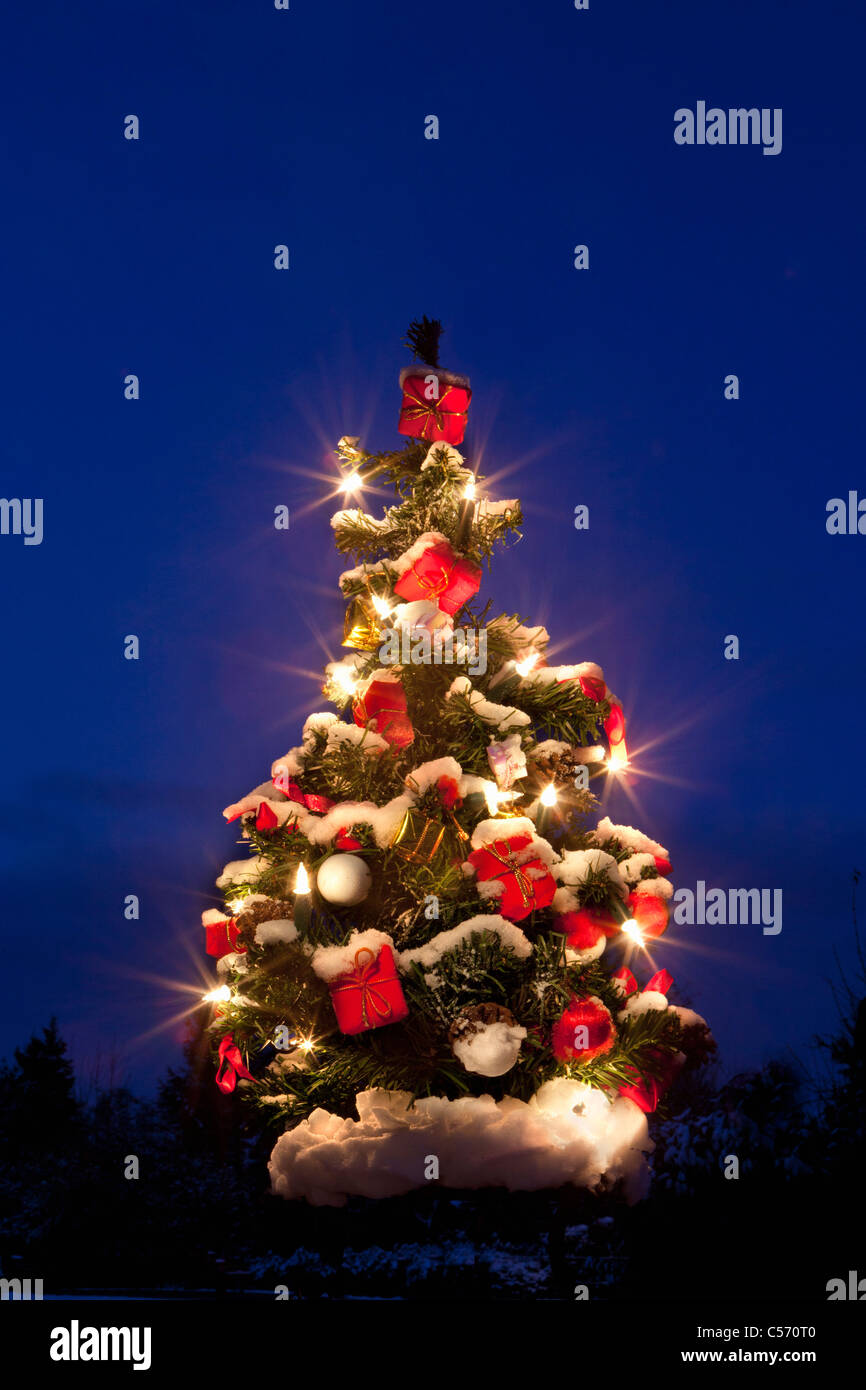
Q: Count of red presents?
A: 6